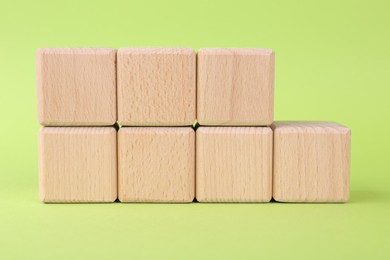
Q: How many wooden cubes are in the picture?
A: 7